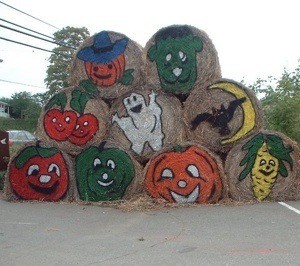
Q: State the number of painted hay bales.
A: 9